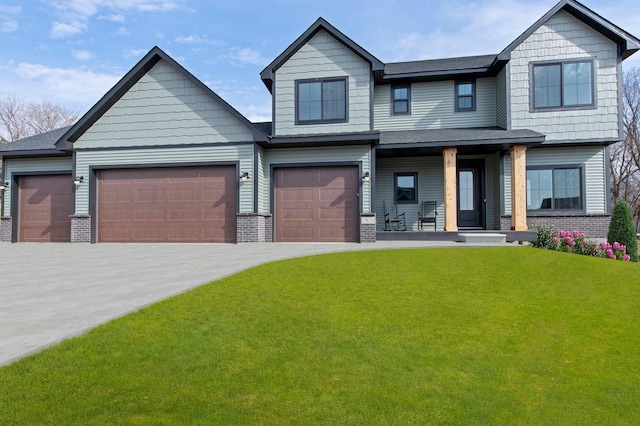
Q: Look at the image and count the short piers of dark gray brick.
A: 4